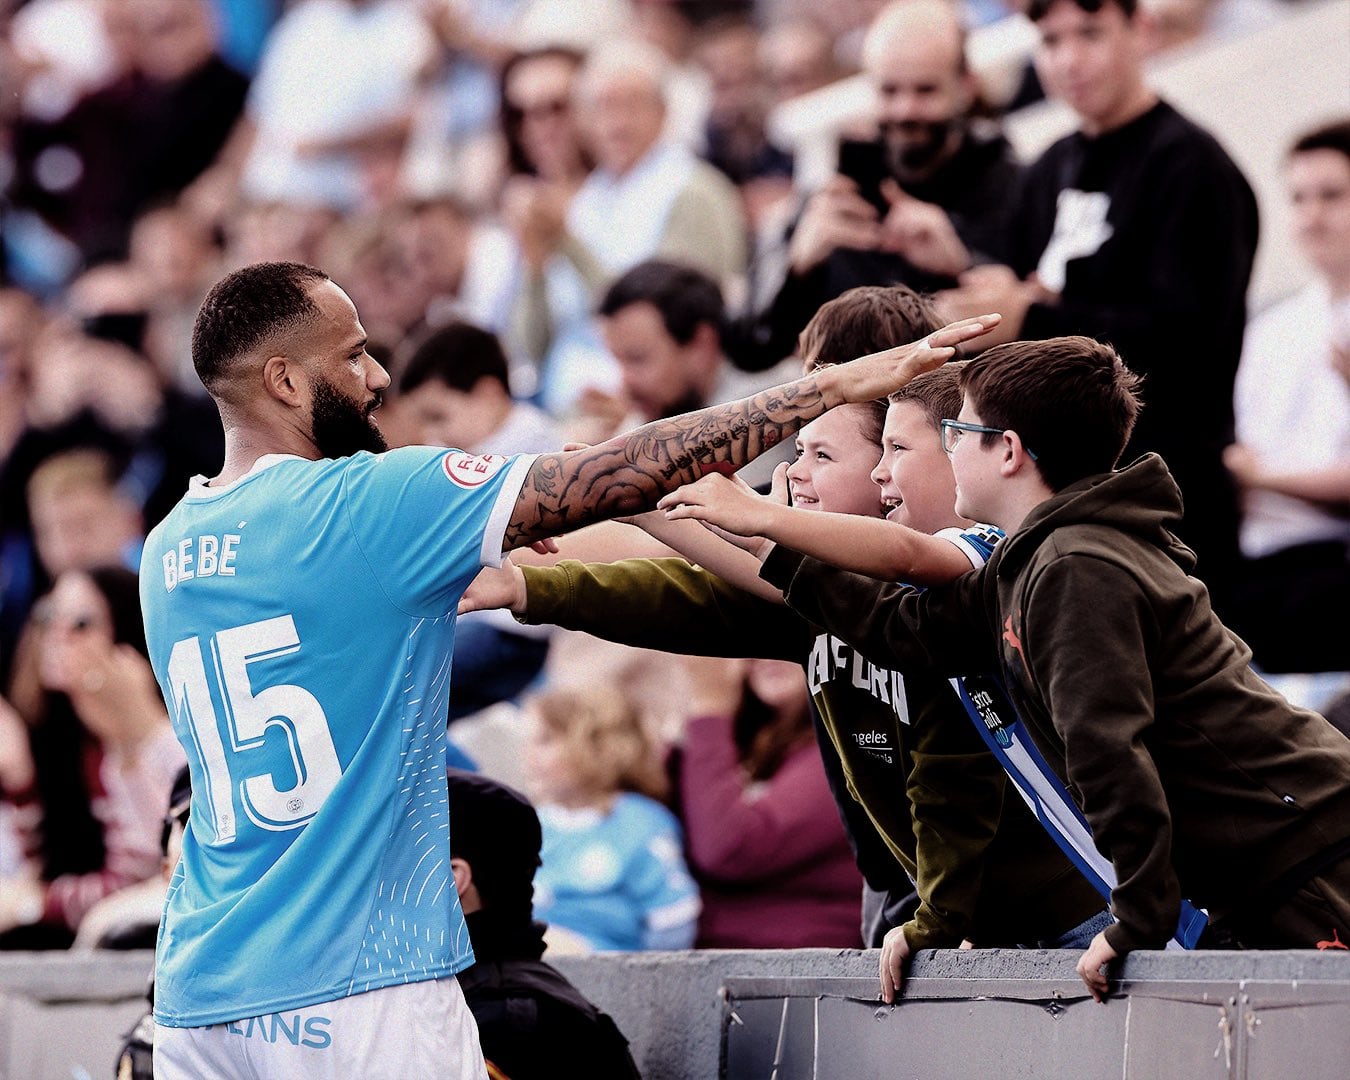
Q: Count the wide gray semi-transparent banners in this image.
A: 0